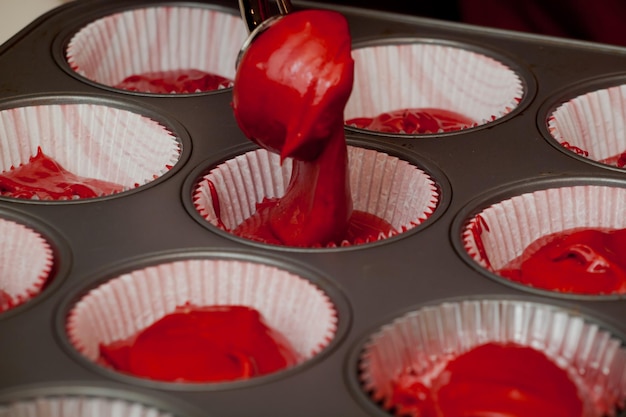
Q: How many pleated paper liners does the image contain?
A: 10